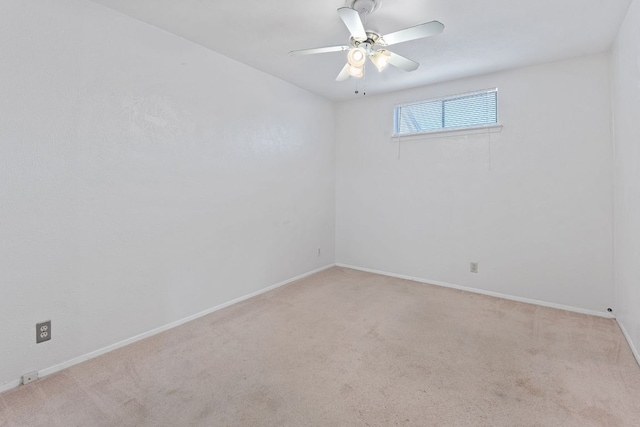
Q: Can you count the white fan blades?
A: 5